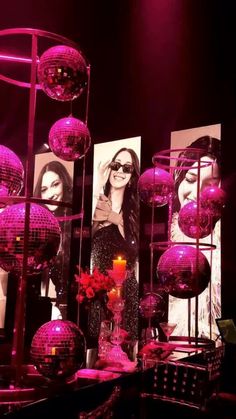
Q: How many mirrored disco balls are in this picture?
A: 10